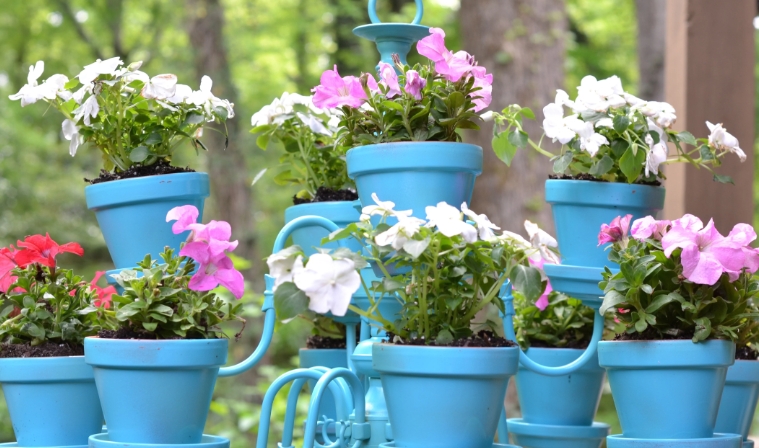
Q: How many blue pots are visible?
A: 11